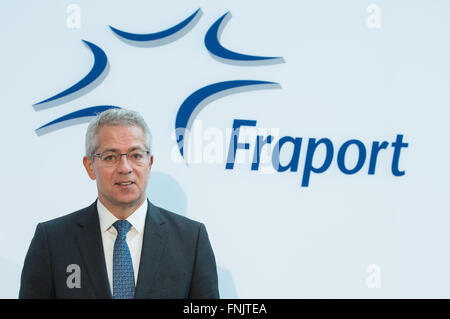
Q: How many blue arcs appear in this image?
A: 5